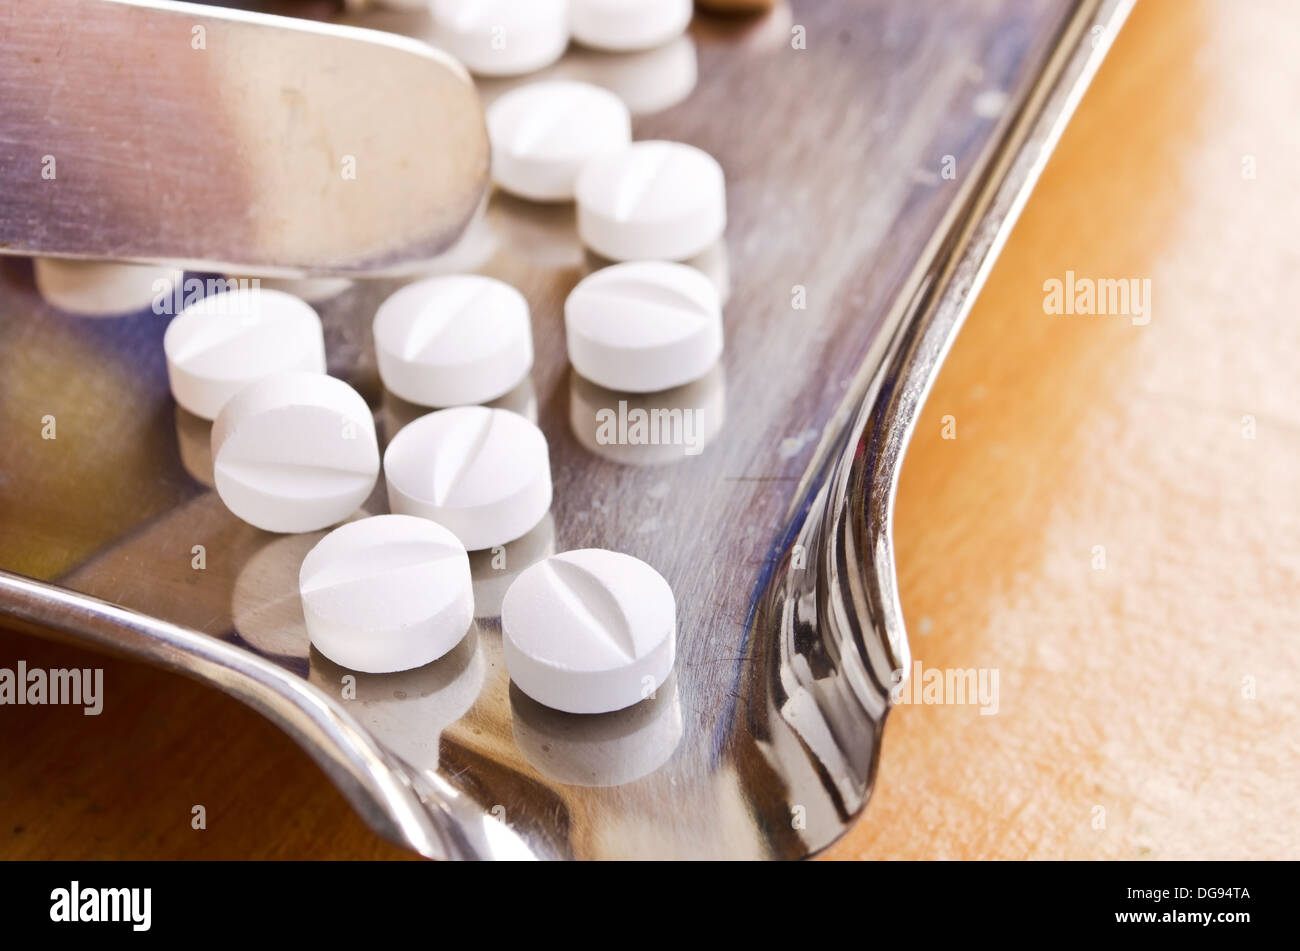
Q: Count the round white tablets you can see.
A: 11